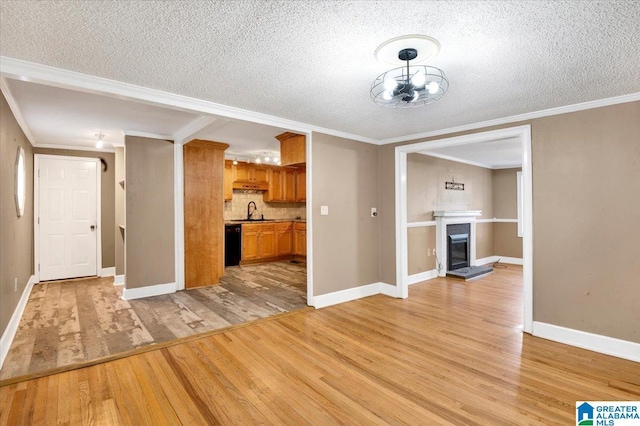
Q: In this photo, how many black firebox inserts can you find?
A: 1